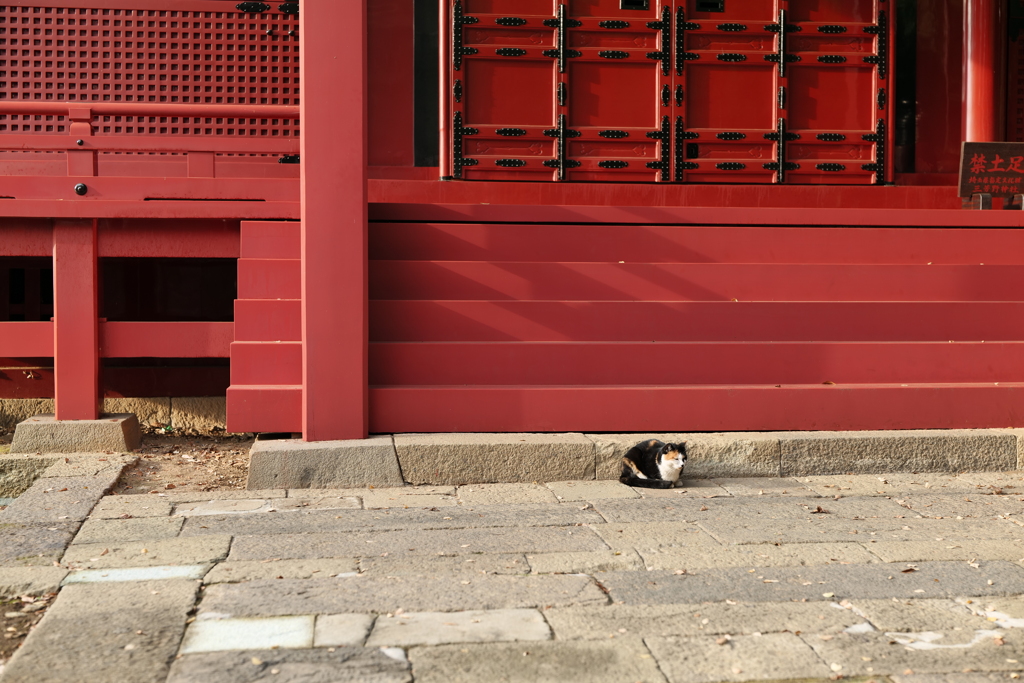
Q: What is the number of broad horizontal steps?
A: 5